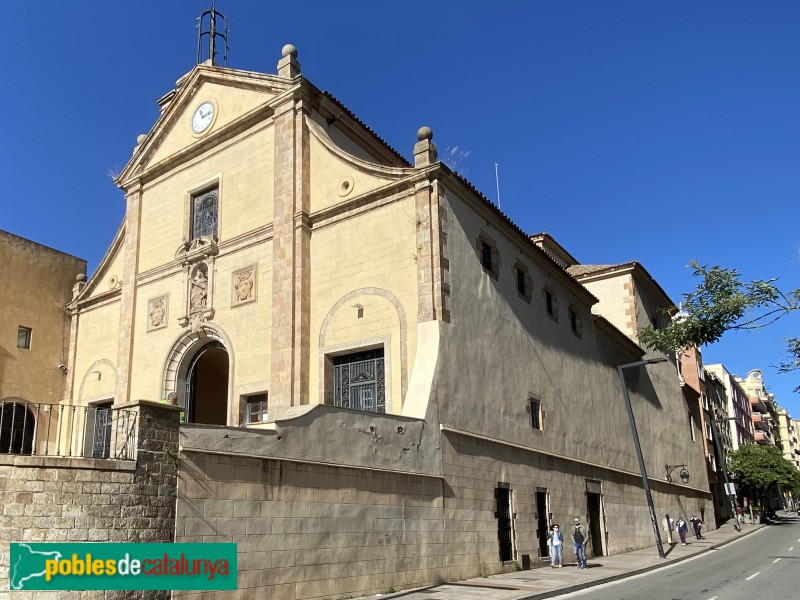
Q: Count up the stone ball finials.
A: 4